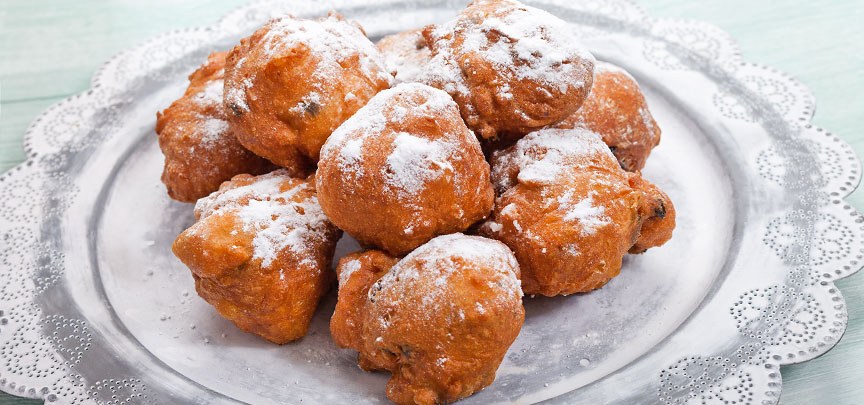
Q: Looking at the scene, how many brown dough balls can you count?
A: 9